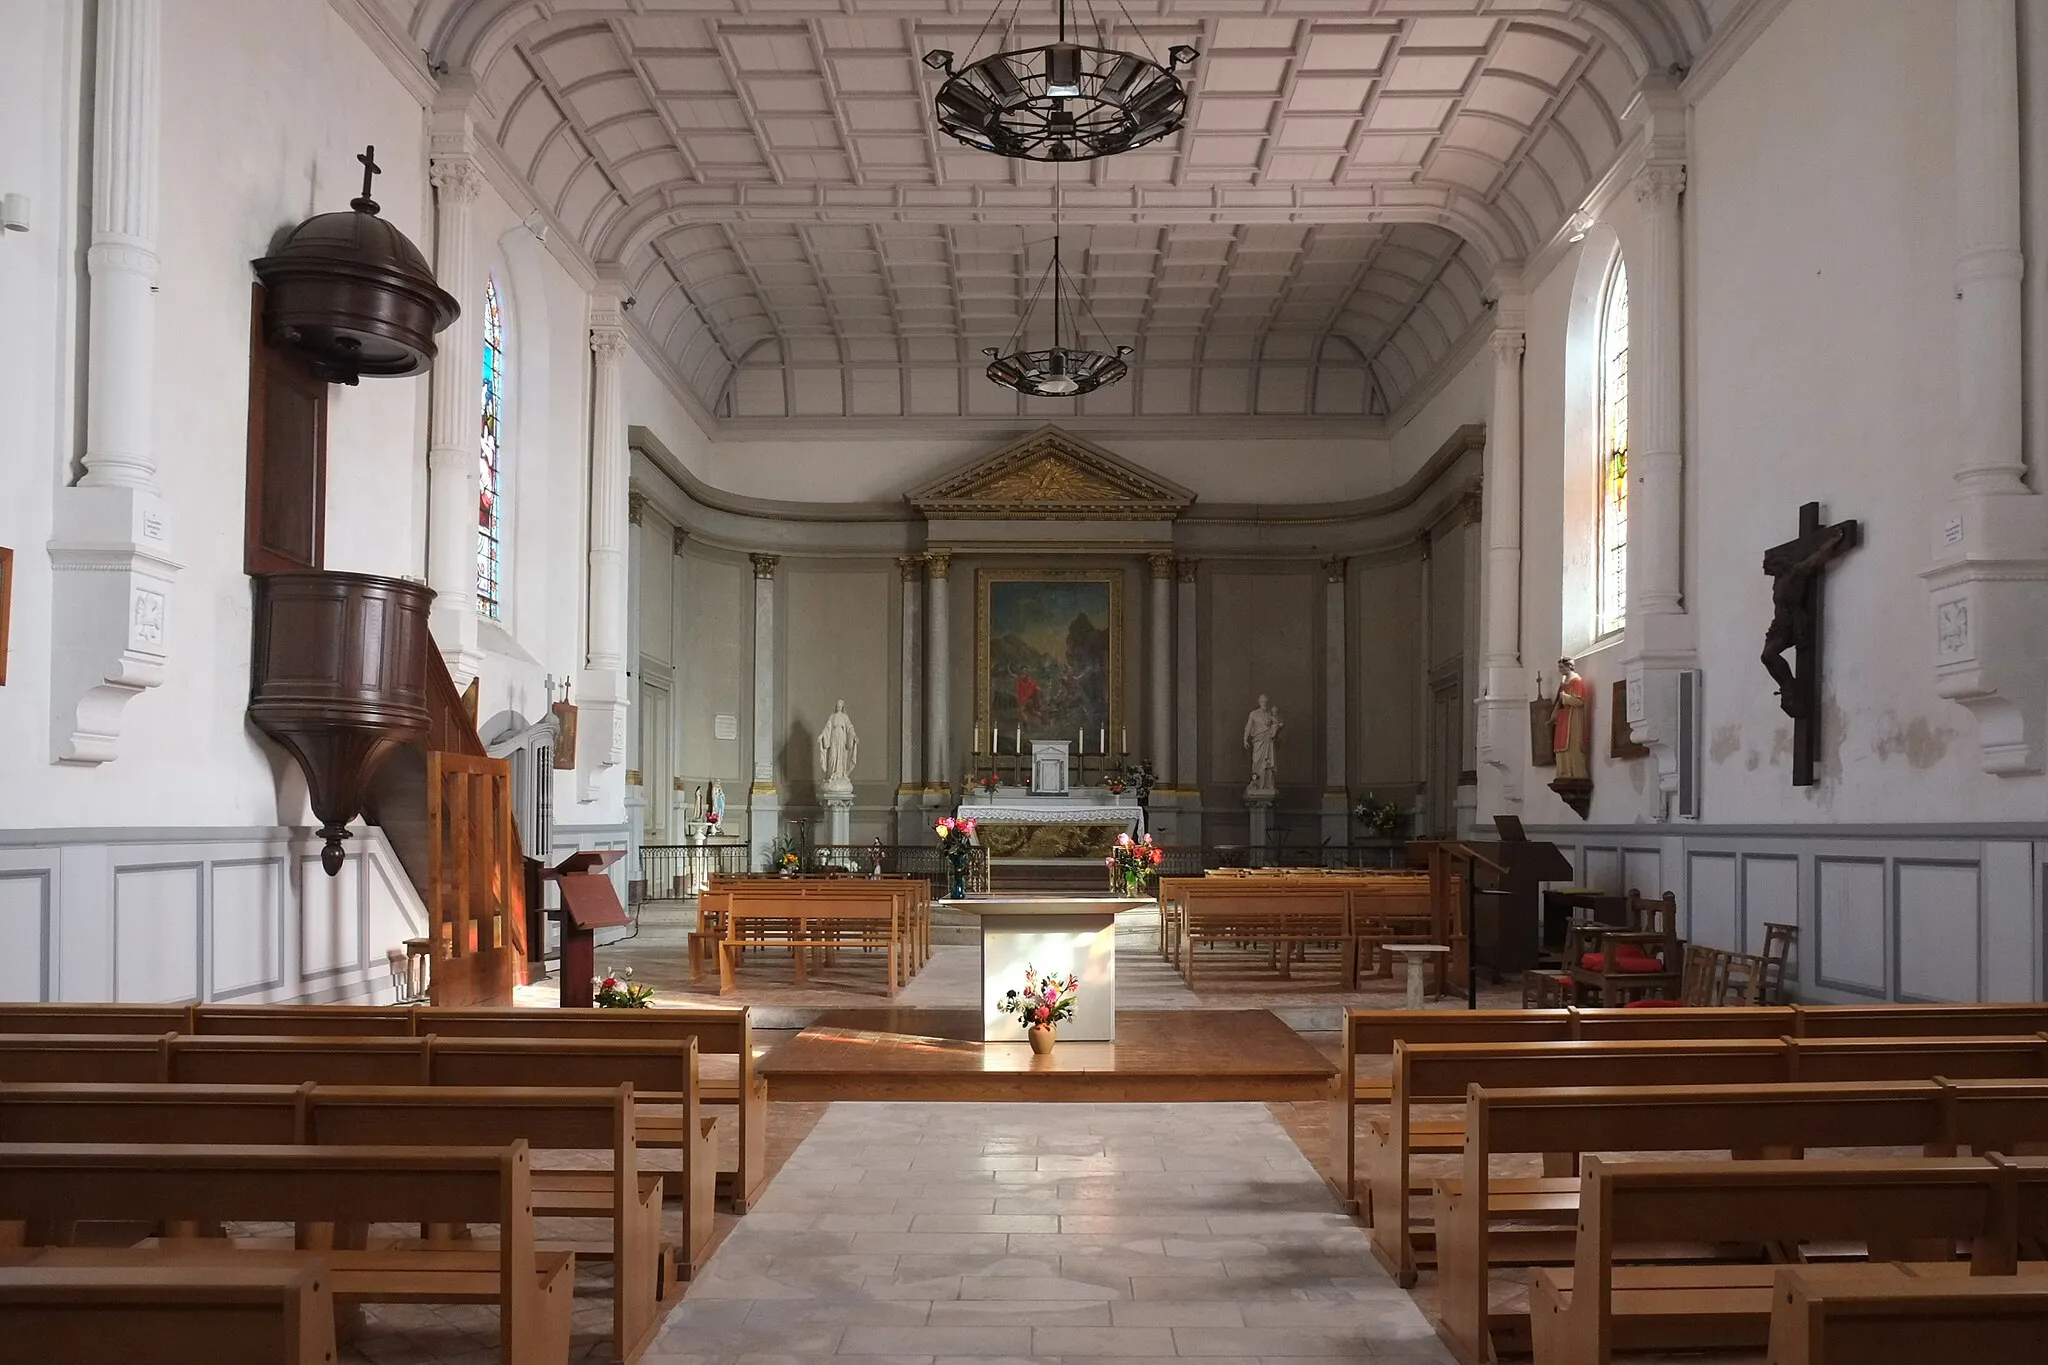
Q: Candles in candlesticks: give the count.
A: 6